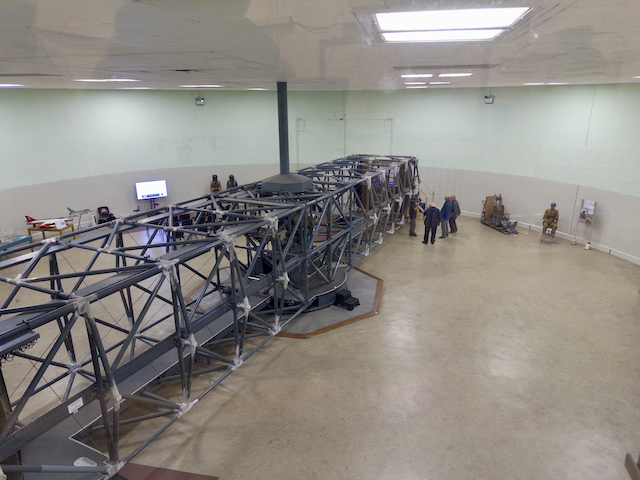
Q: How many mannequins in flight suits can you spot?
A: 3